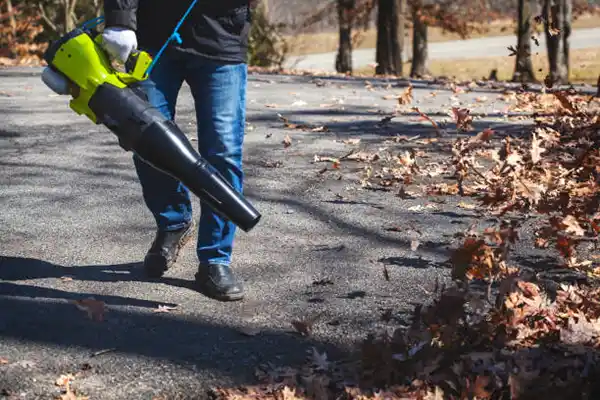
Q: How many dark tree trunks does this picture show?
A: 5